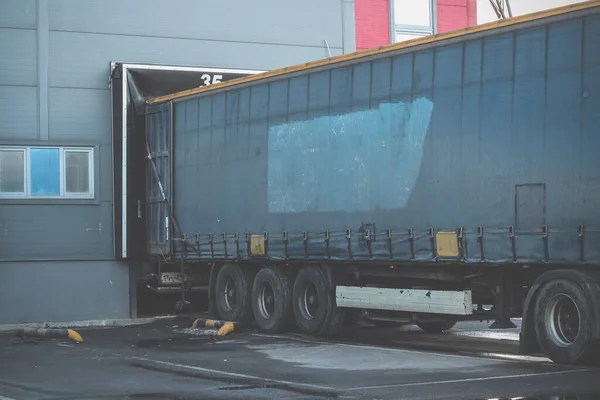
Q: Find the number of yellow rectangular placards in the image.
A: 2